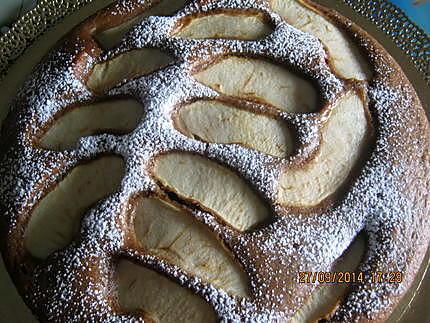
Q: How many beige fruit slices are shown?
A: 13